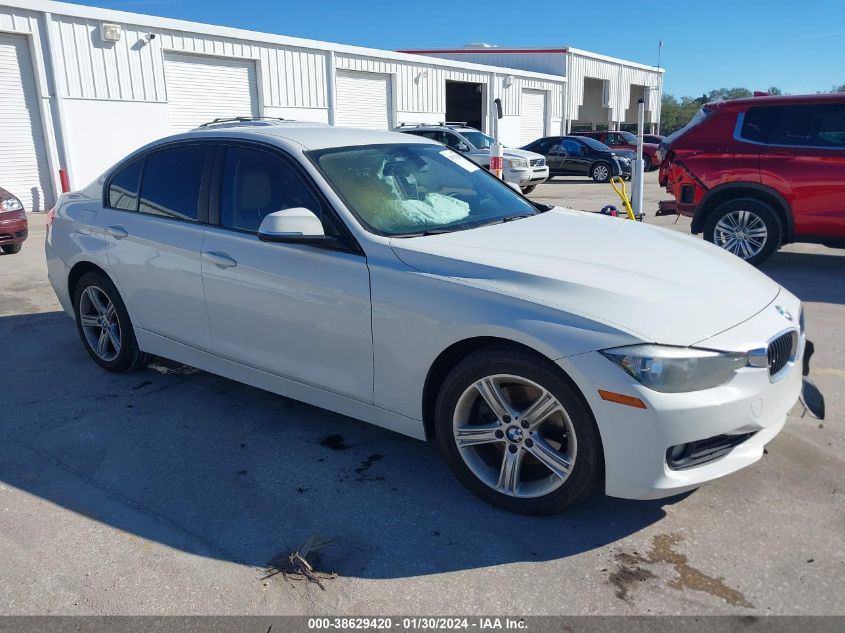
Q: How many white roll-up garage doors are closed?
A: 4